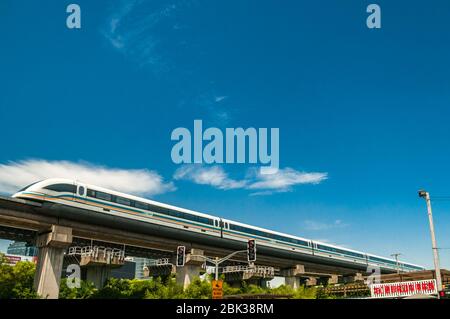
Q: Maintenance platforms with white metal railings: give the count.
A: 3